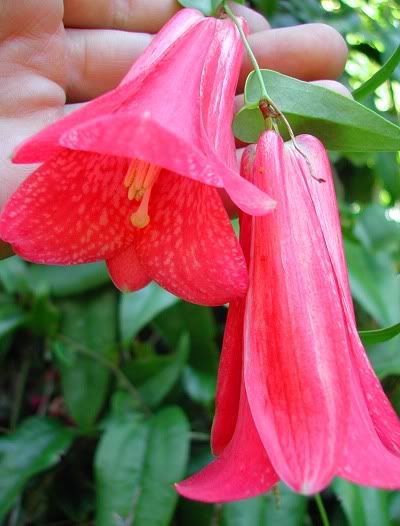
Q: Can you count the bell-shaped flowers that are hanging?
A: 2